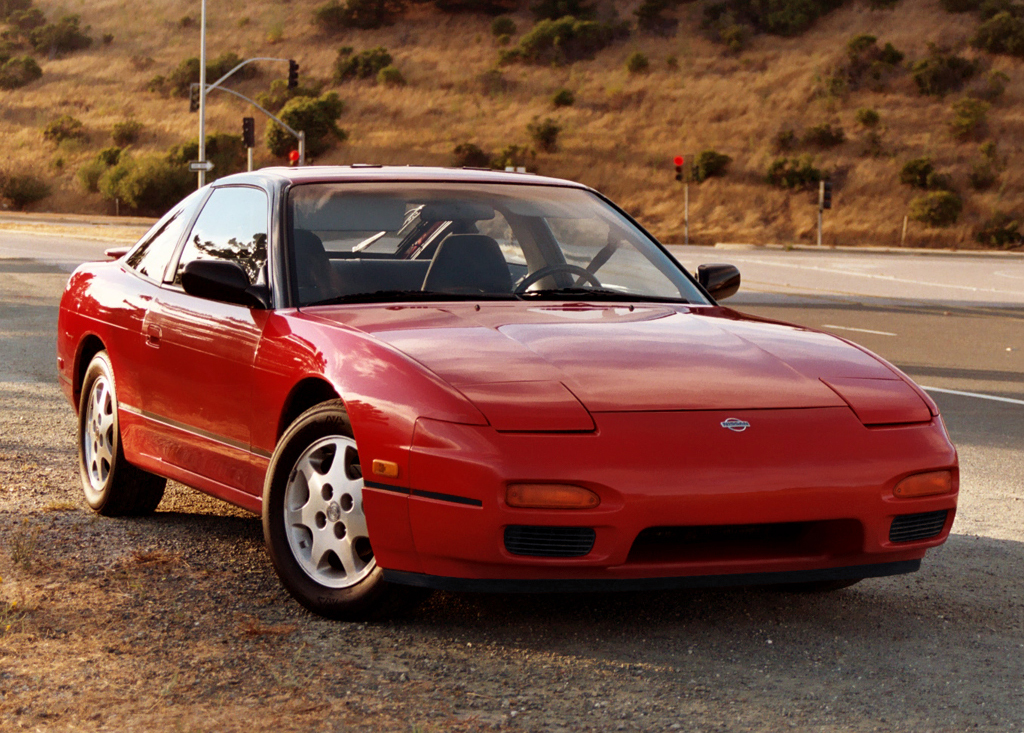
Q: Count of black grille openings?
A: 3